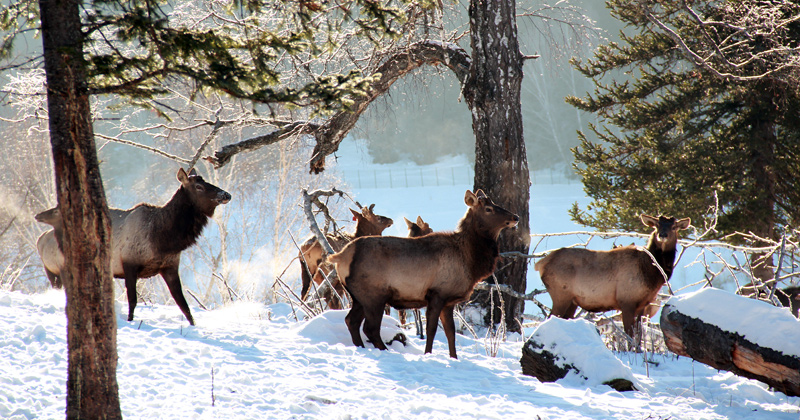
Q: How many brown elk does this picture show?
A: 6